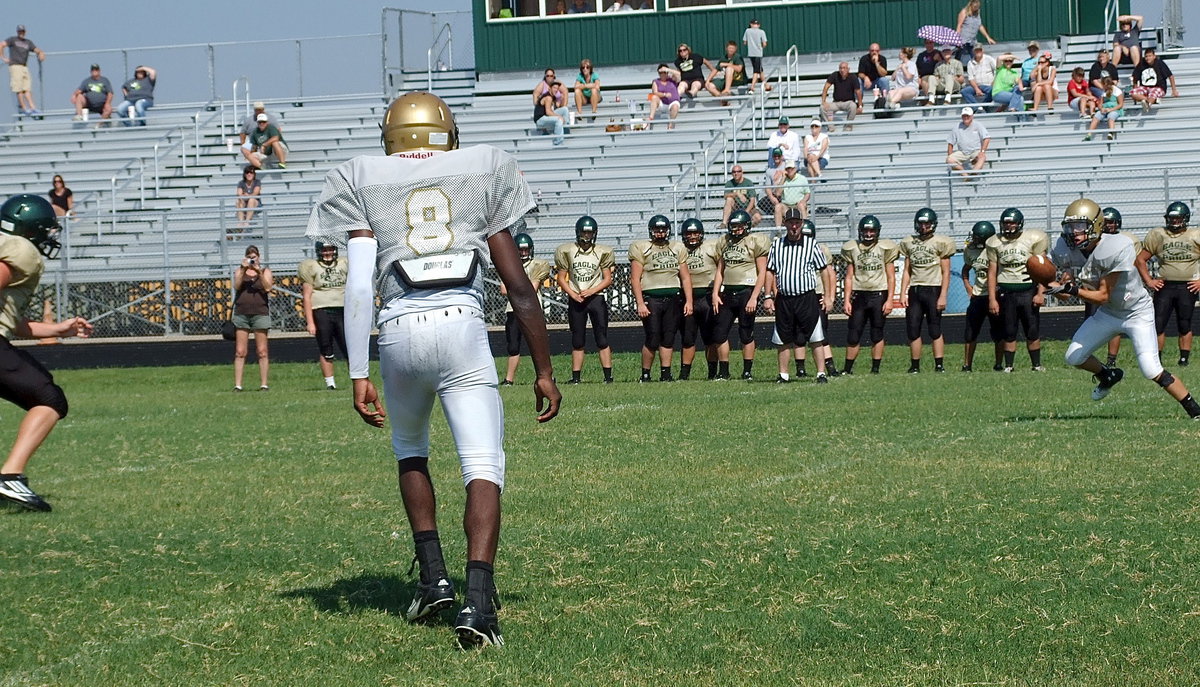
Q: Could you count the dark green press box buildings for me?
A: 1